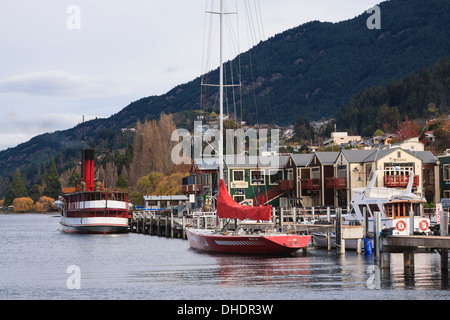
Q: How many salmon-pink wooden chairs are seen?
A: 0